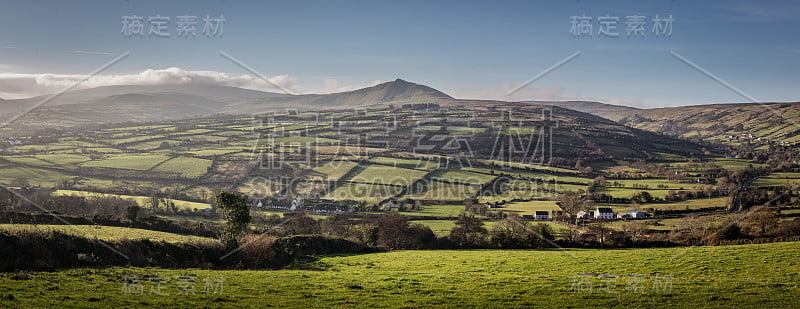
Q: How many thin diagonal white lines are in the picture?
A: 8